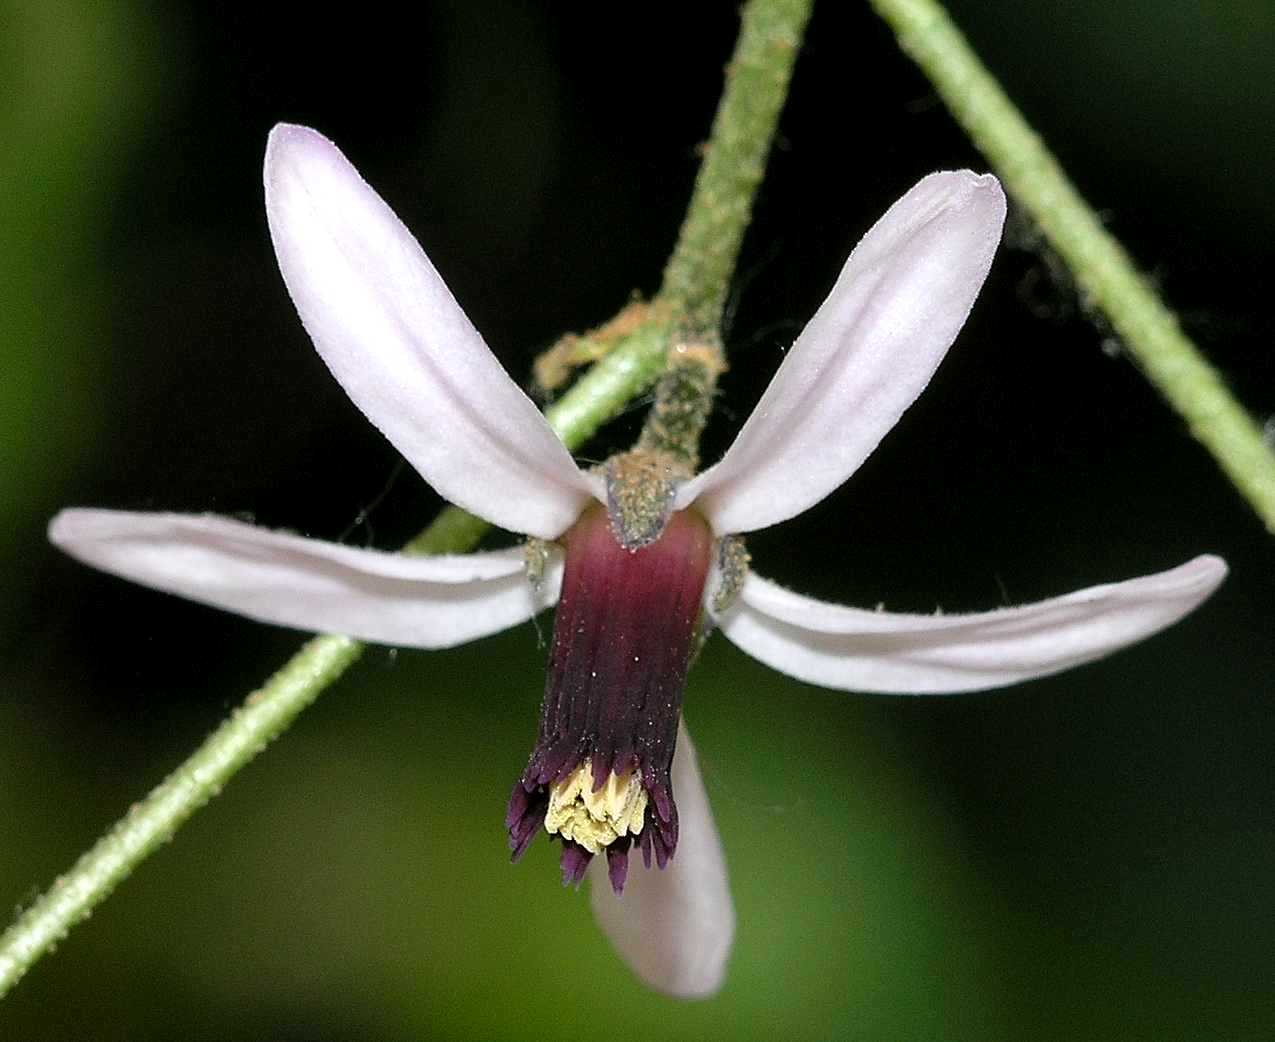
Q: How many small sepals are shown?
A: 3